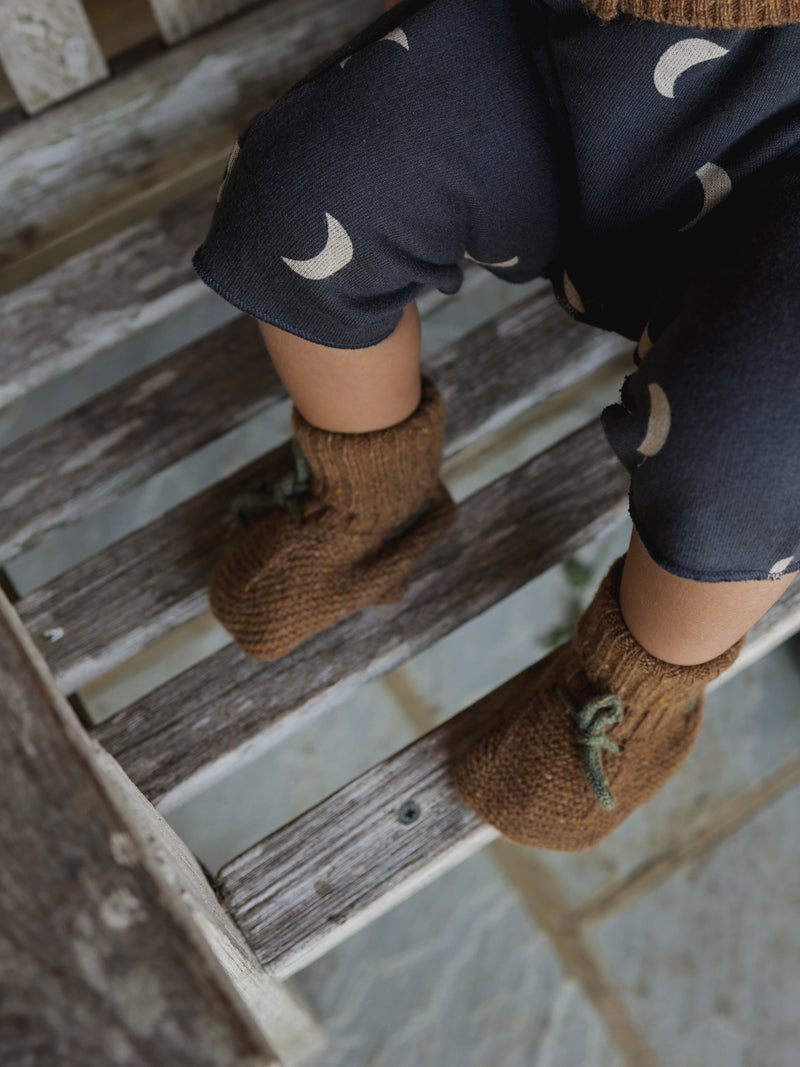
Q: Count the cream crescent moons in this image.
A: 10